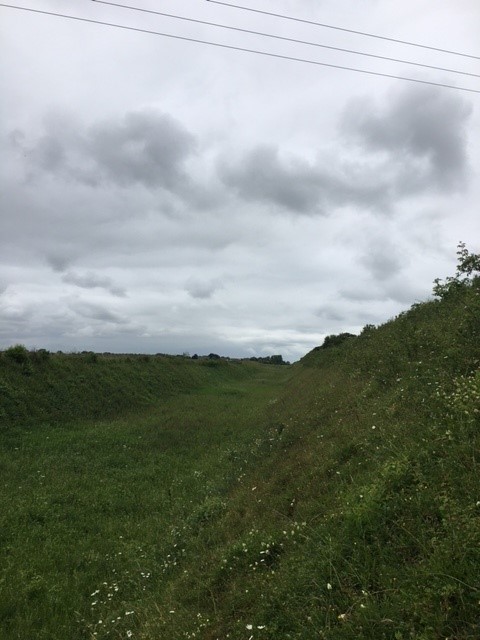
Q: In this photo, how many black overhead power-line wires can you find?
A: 3